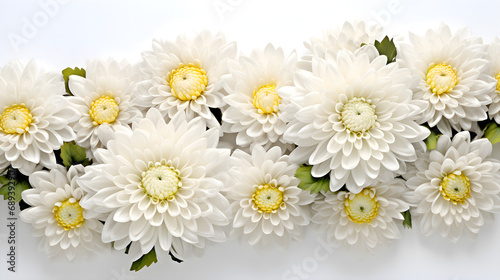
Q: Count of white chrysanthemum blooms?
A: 13